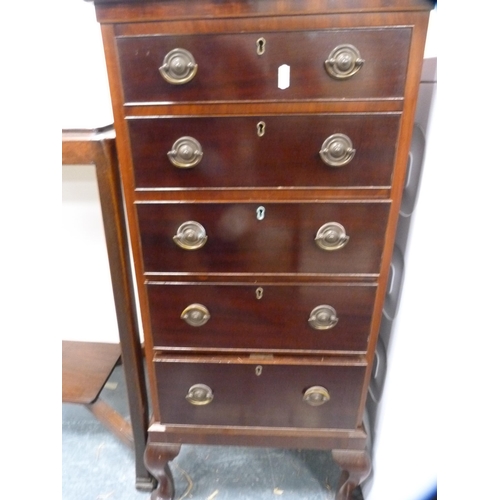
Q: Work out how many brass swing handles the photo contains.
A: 10